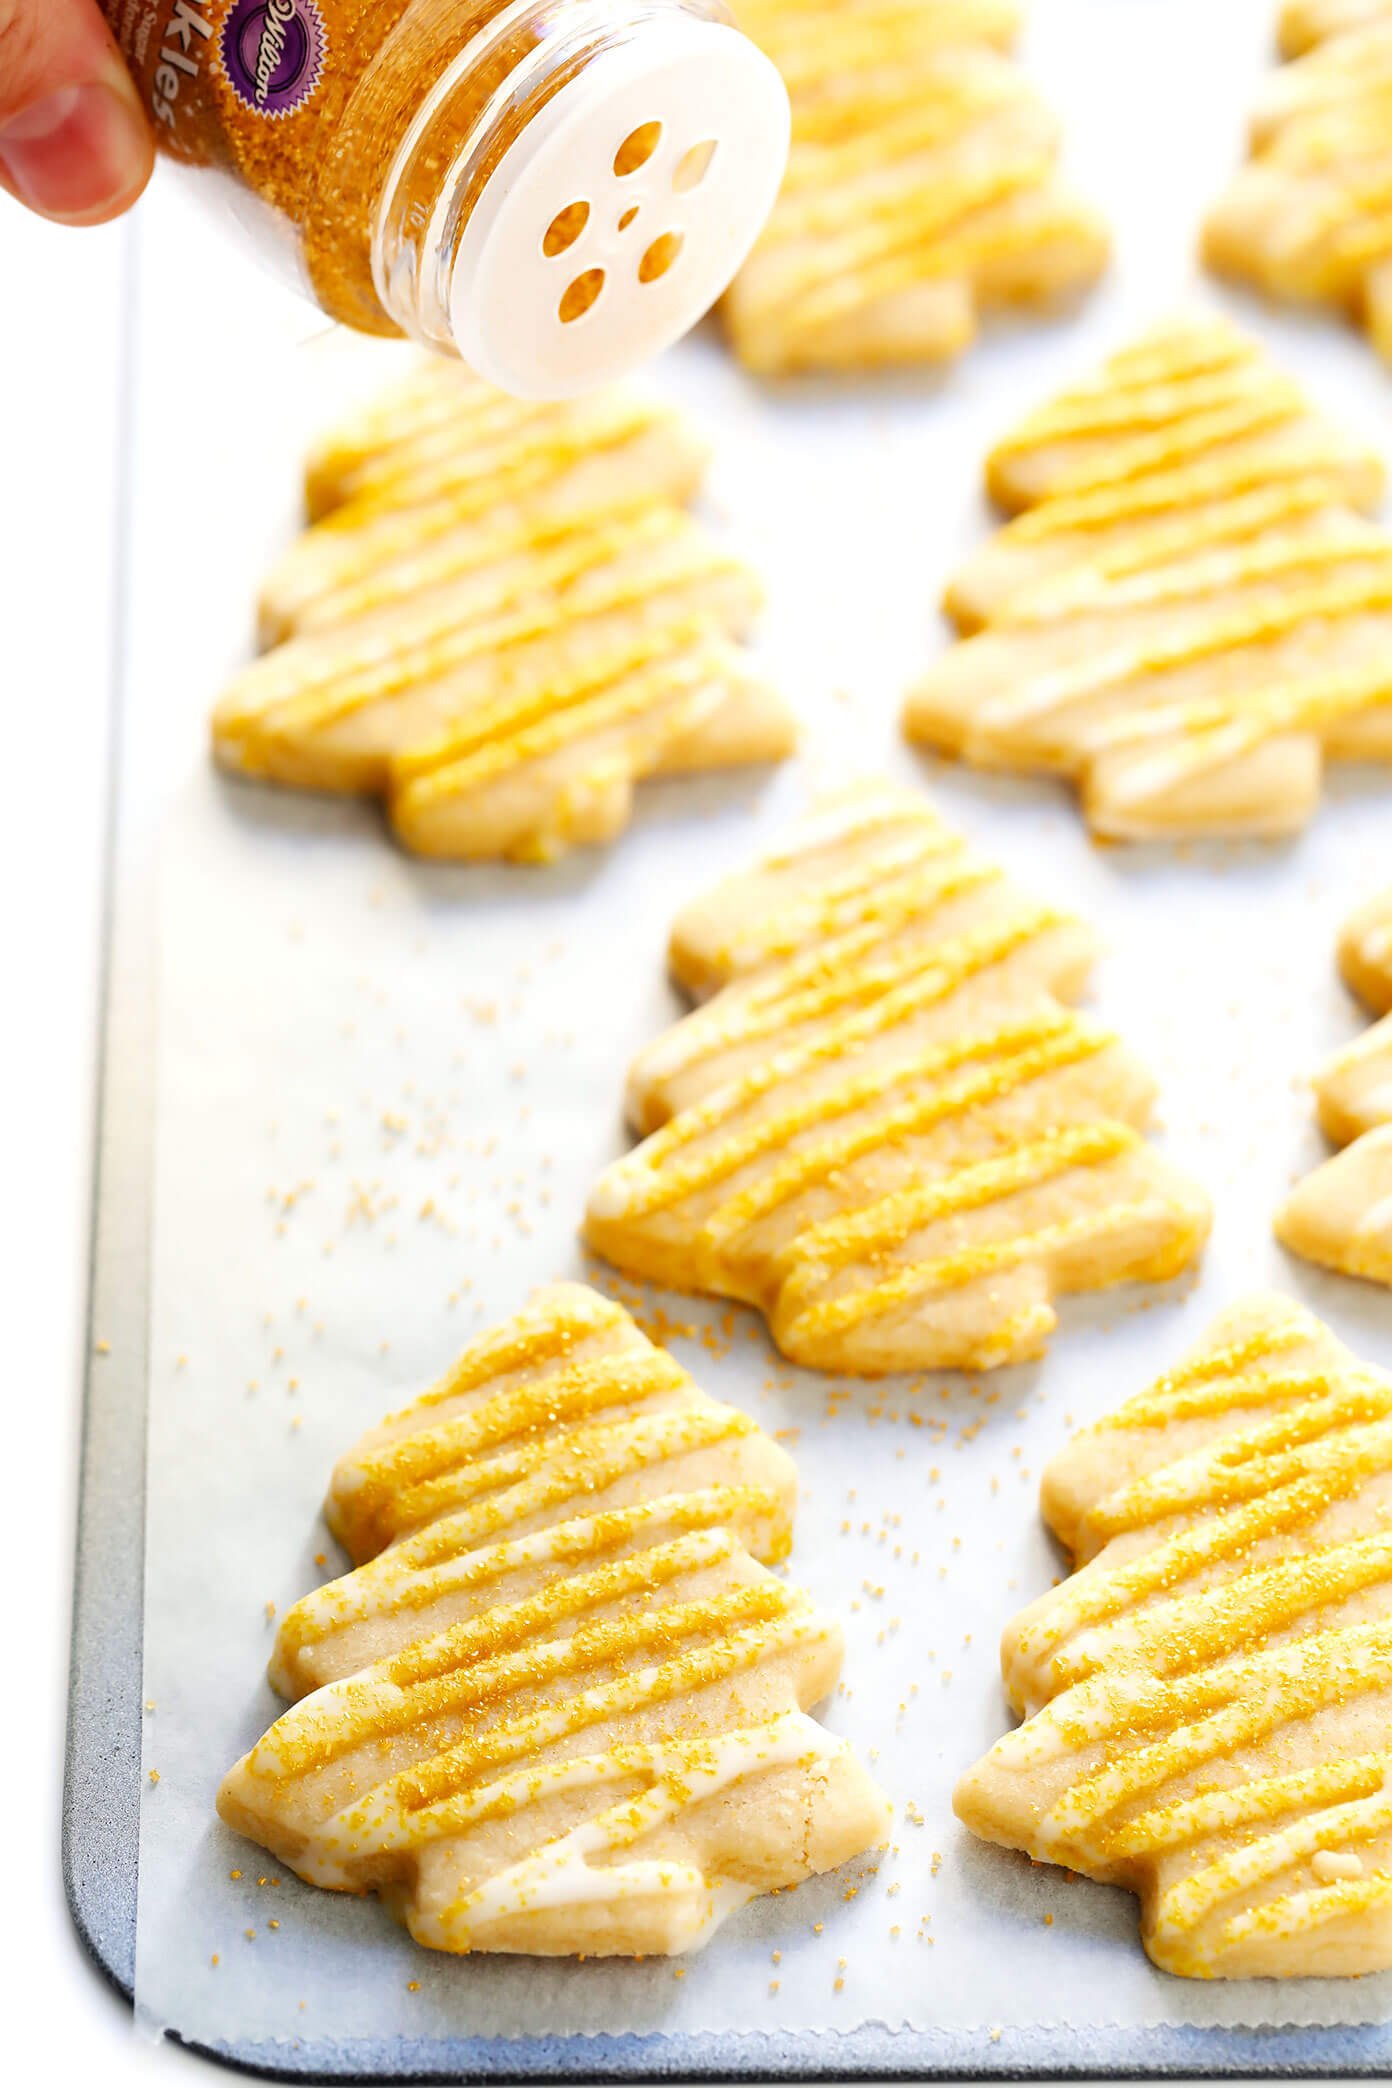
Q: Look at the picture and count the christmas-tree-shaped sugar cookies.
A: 8